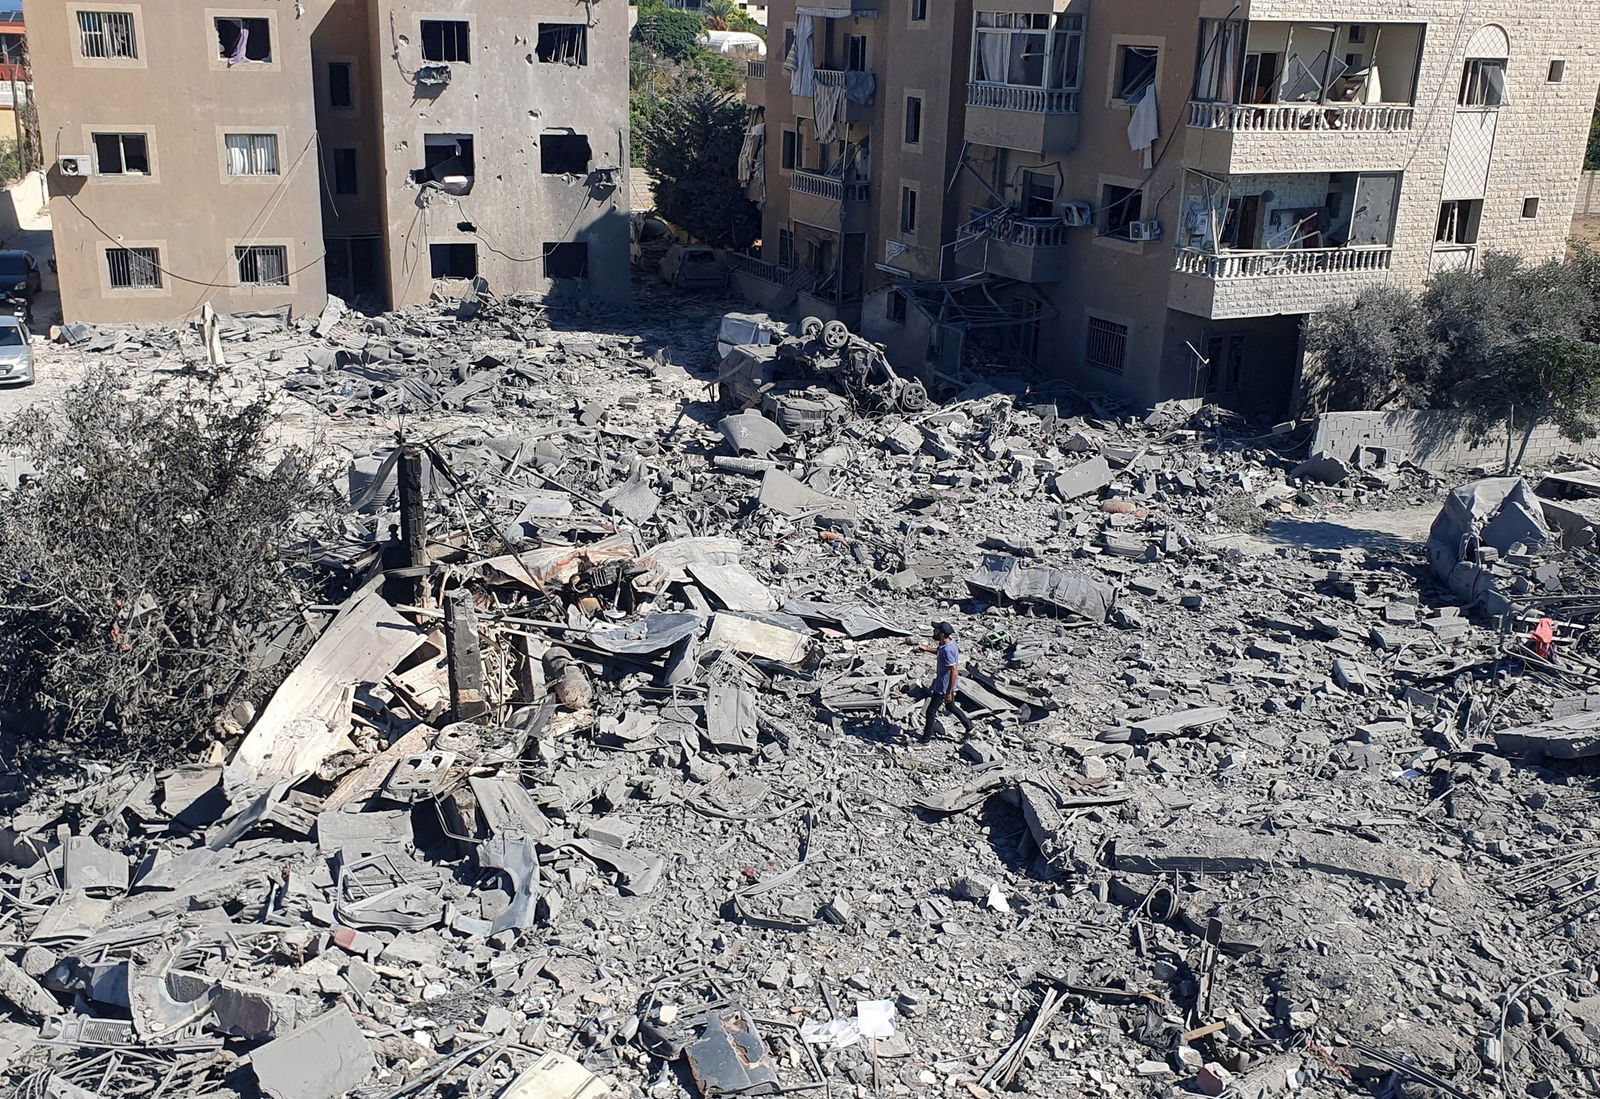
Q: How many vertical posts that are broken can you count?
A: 2